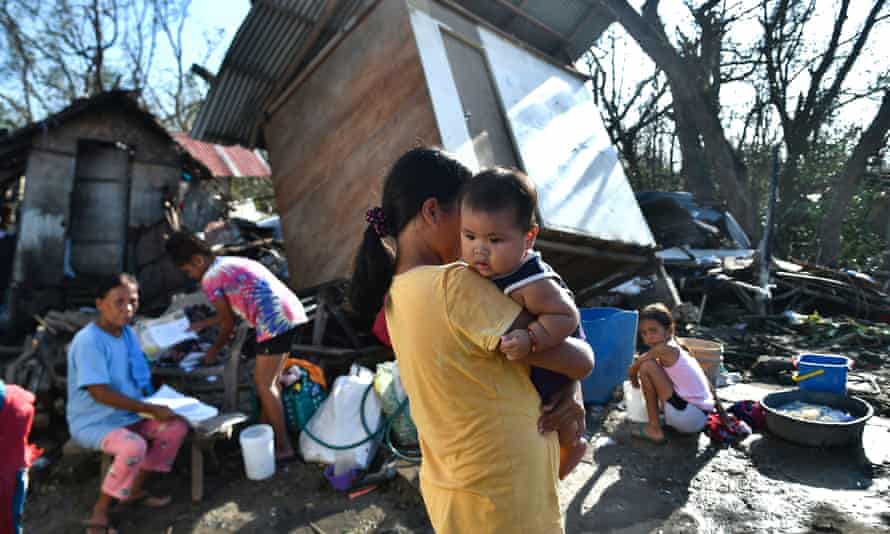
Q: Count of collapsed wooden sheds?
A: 1